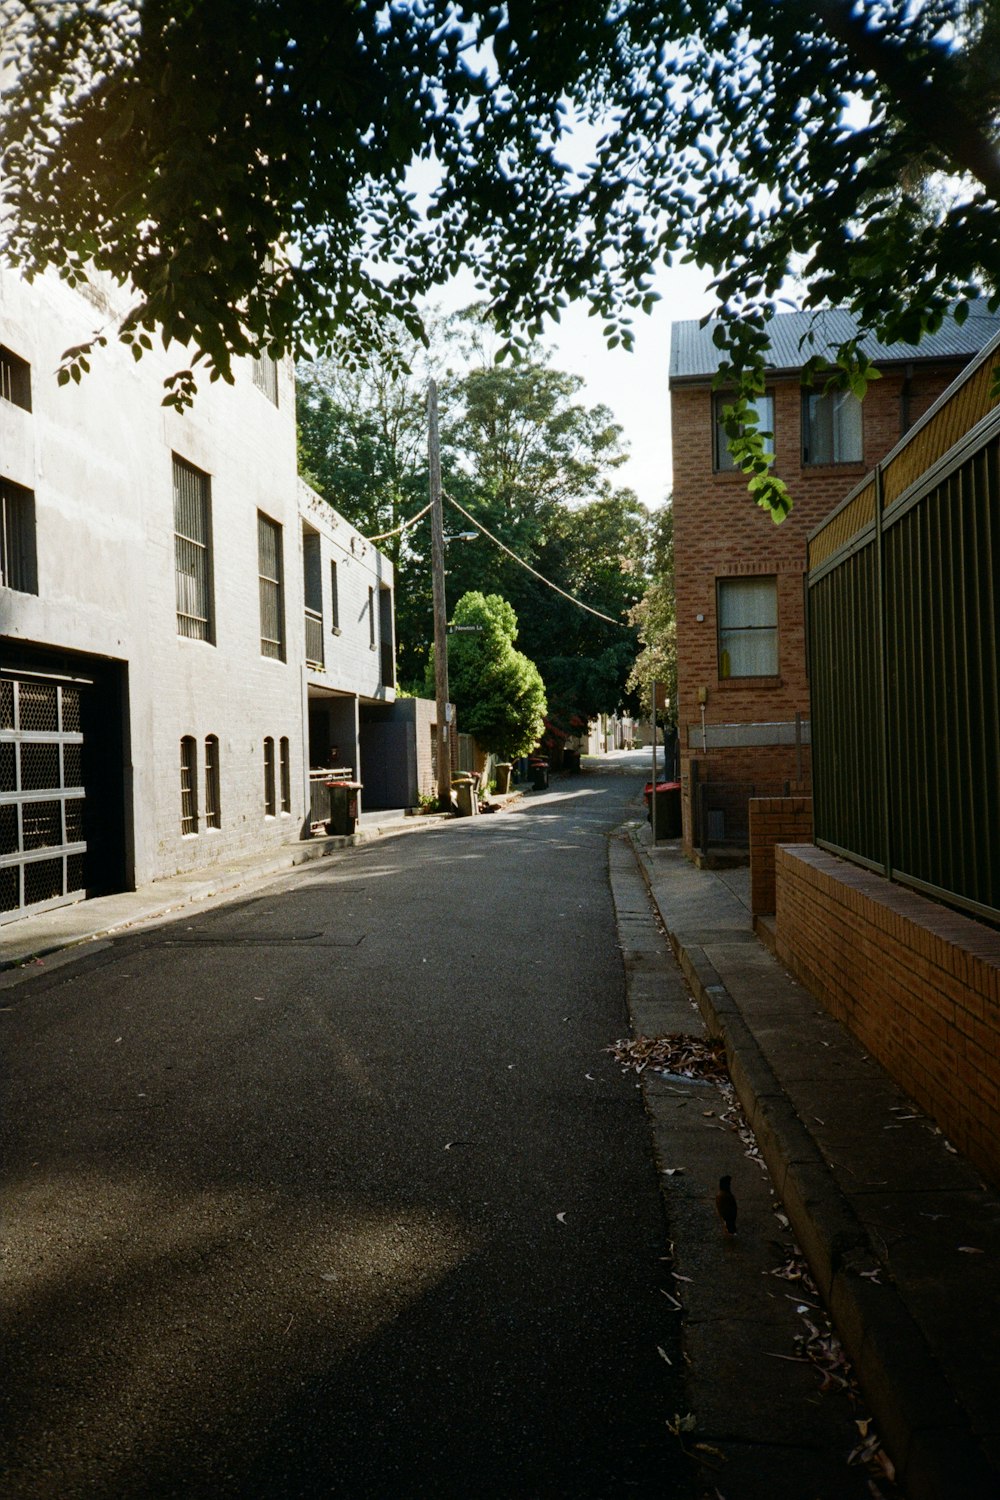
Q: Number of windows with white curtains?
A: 3